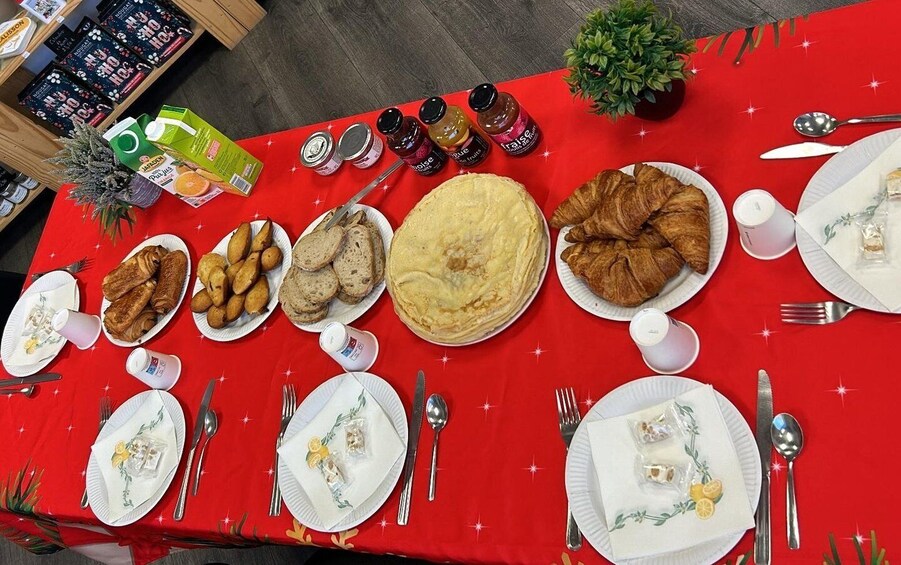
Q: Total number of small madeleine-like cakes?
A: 11